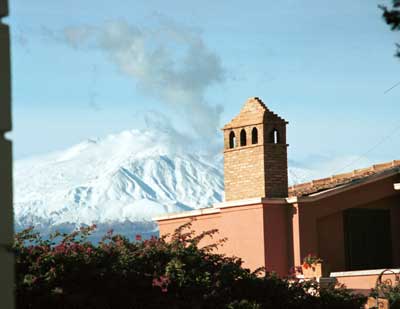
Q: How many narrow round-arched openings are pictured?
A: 4